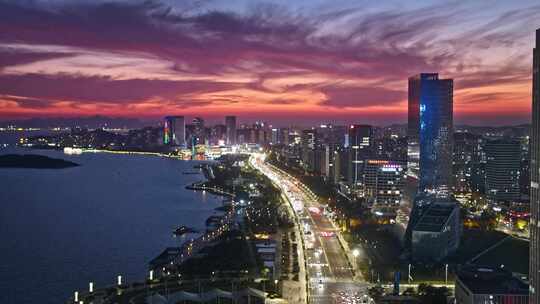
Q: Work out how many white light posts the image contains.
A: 5